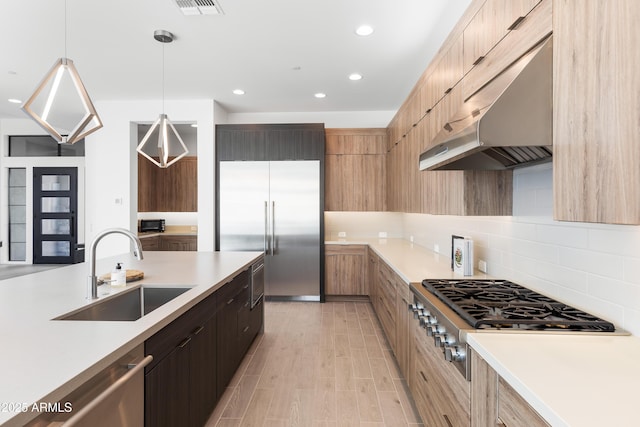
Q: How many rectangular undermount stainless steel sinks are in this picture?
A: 1